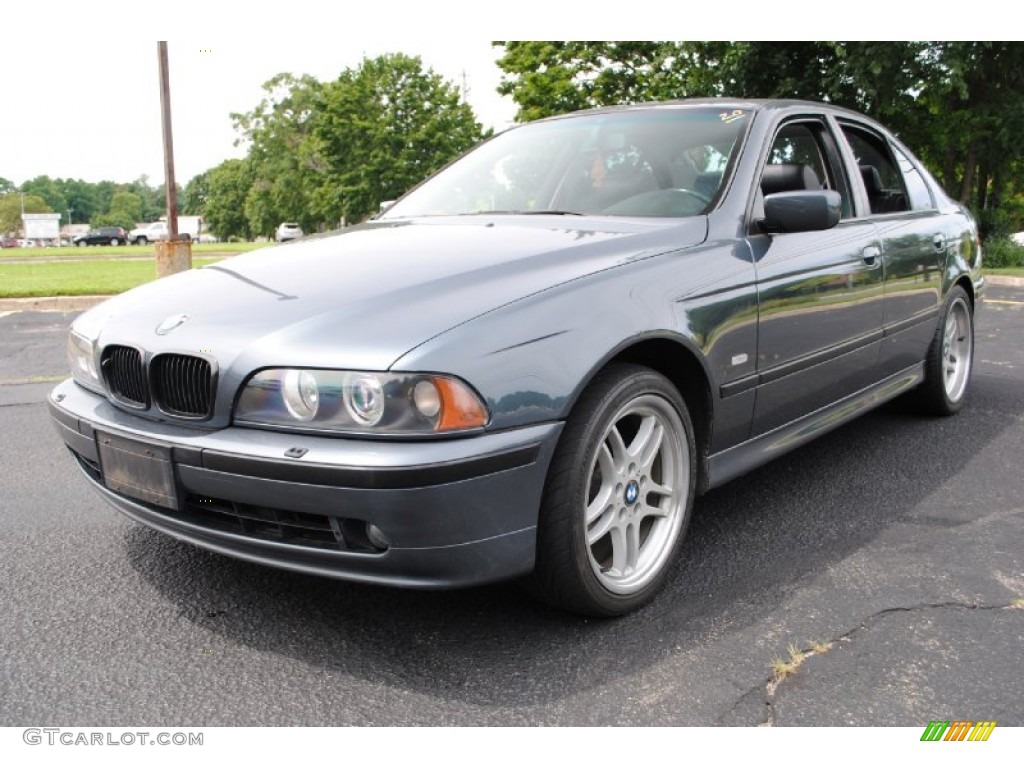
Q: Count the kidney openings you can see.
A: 2